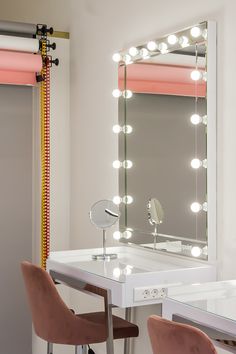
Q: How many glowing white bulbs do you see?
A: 15